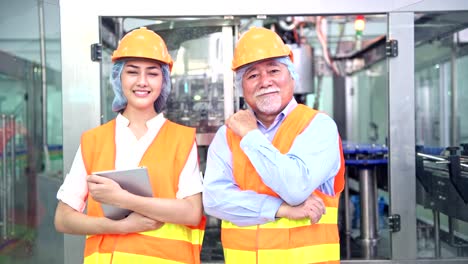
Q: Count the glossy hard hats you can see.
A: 2